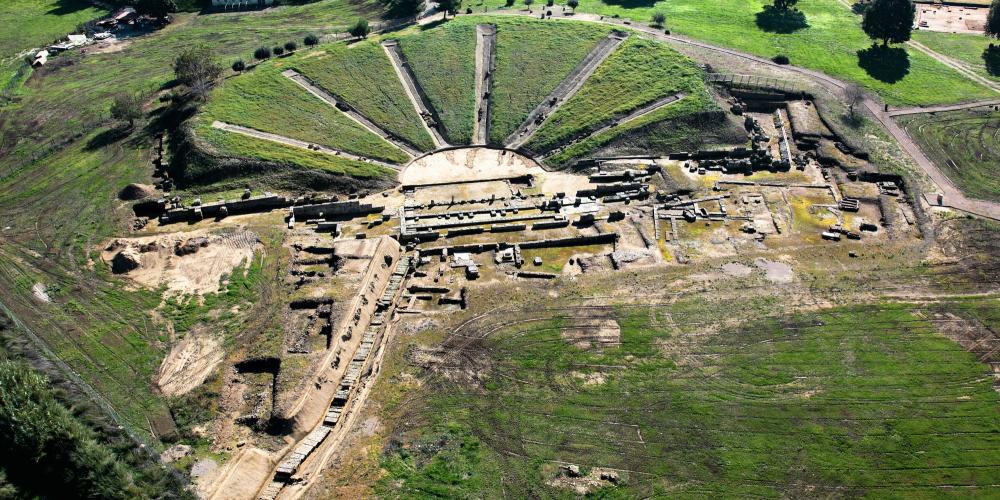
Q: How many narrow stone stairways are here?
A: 6